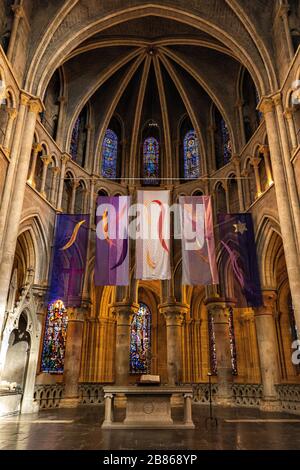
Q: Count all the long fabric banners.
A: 5